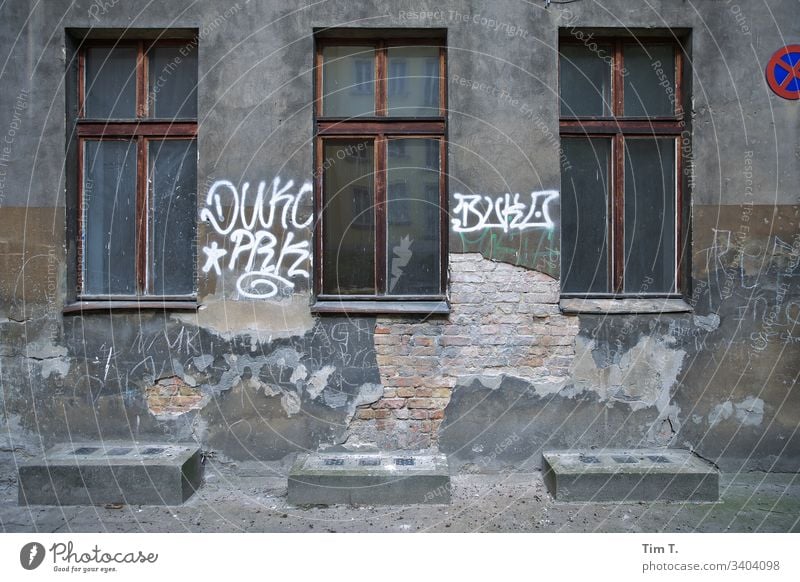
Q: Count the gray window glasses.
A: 12